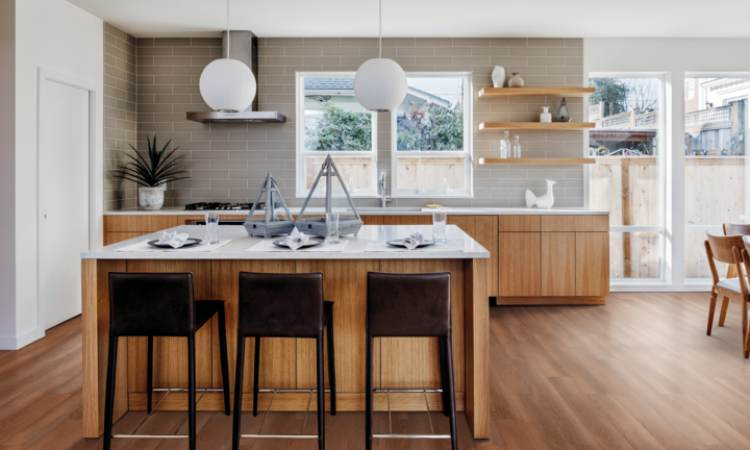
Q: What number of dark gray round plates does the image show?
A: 3